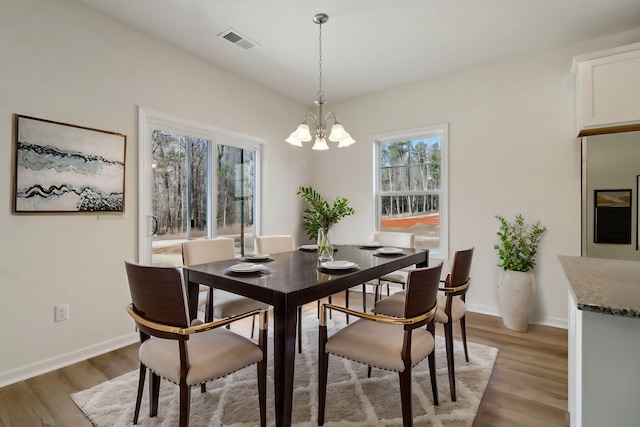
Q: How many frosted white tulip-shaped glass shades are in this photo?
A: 5